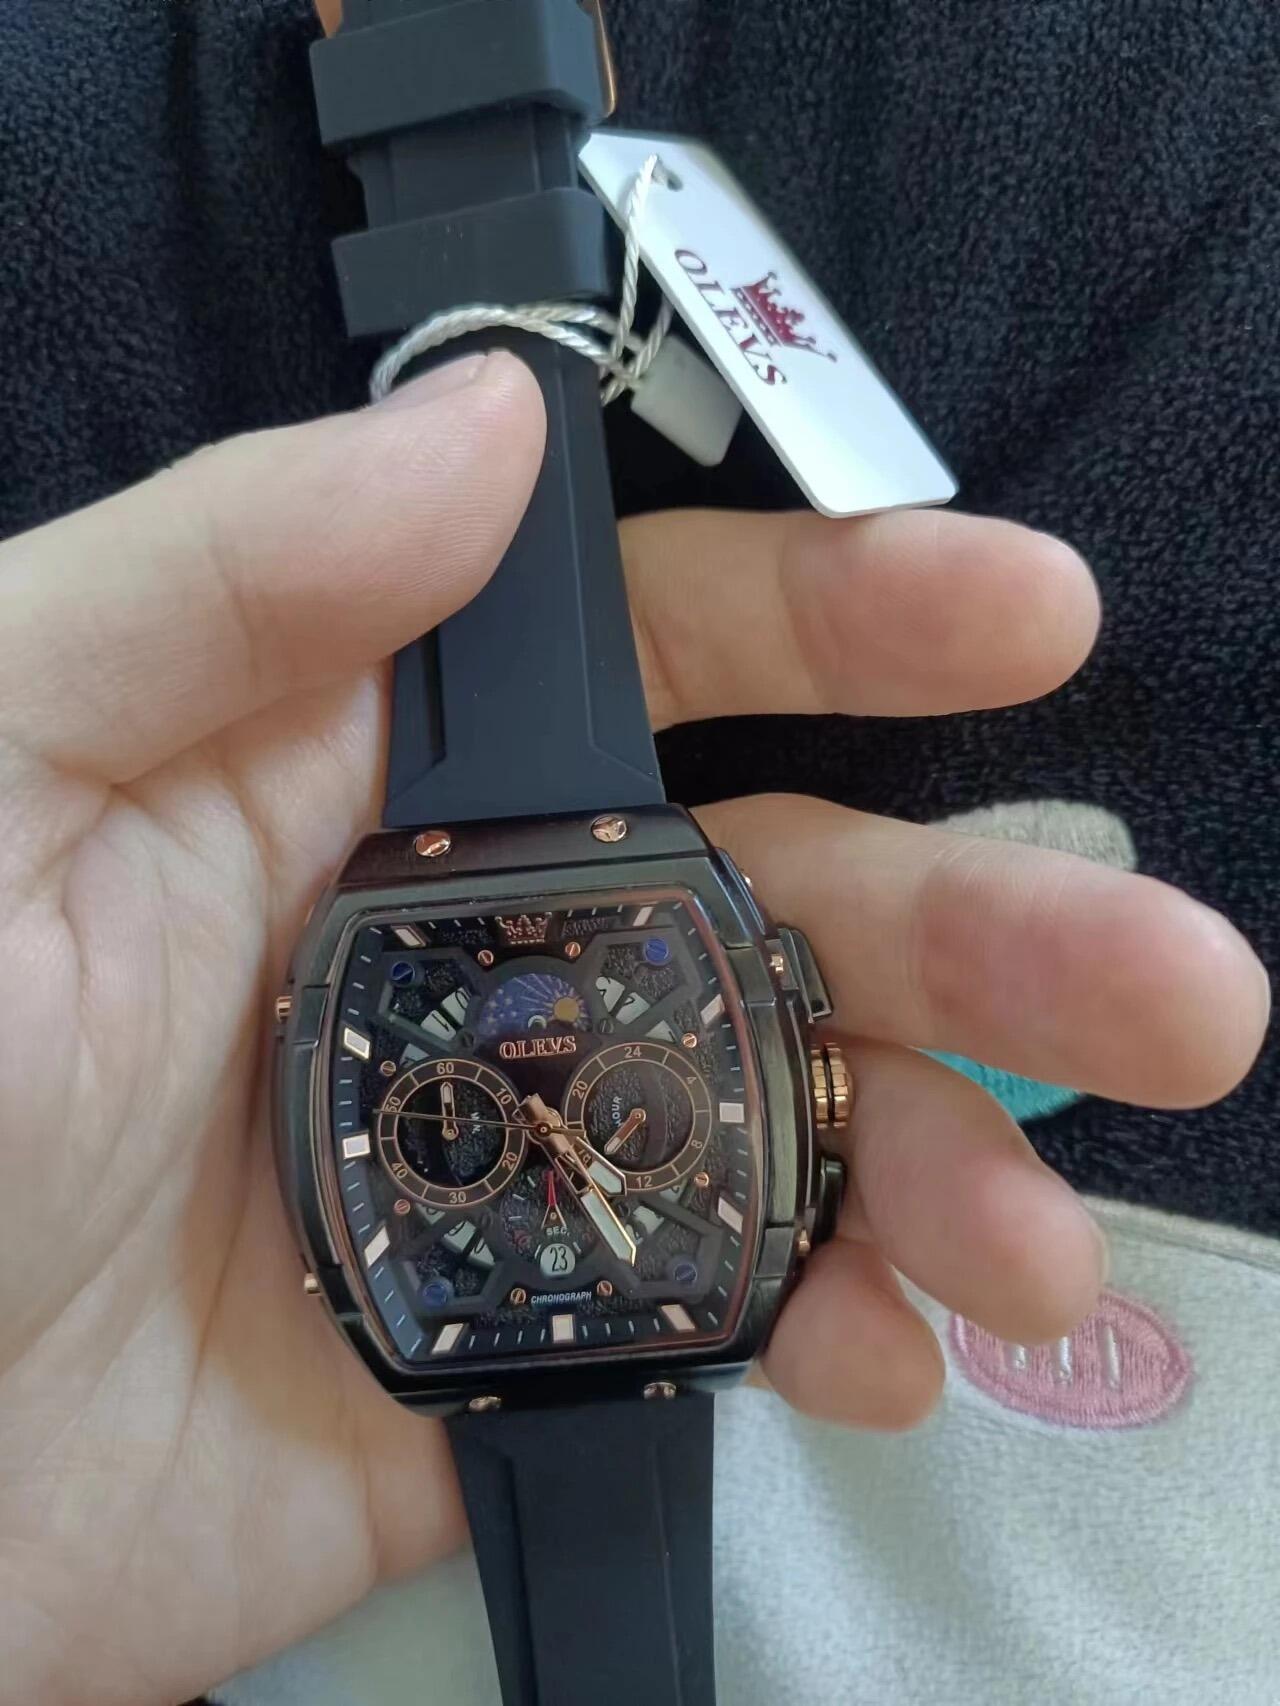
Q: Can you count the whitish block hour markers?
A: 11